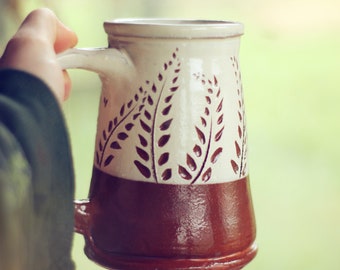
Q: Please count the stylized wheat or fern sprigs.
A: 4